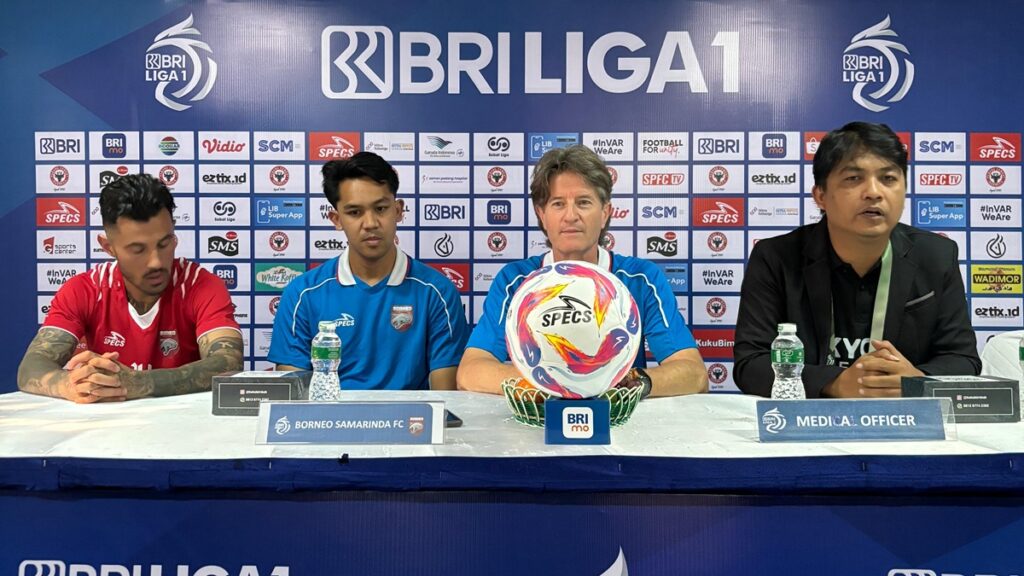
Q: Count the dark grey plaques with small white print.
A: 2